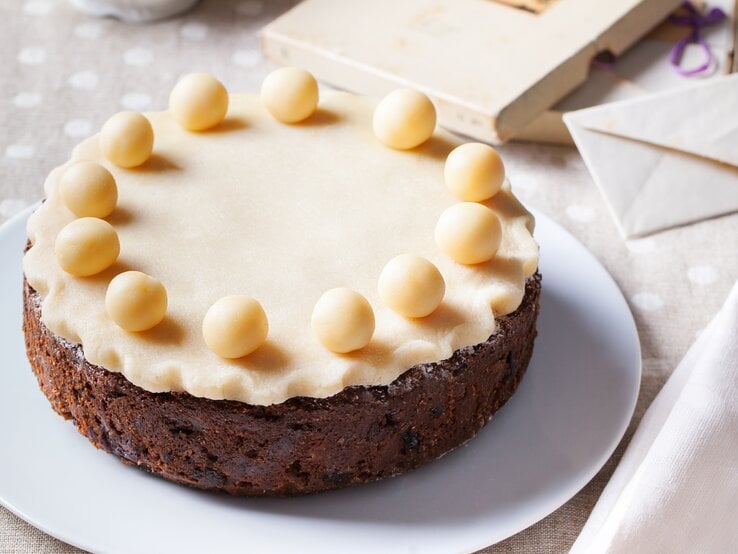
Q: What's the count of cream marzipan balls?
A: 12